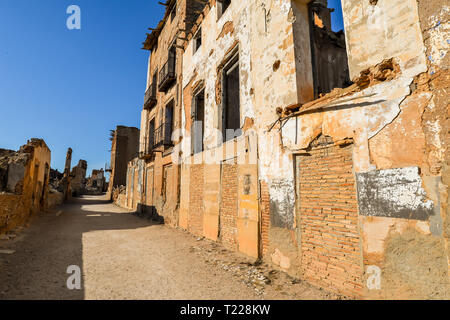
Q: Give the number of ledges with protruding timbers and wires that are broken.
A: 1